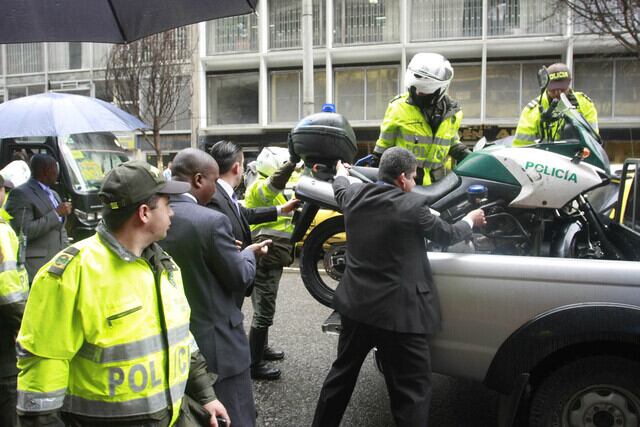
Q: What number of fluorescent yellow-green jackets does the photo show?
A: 5